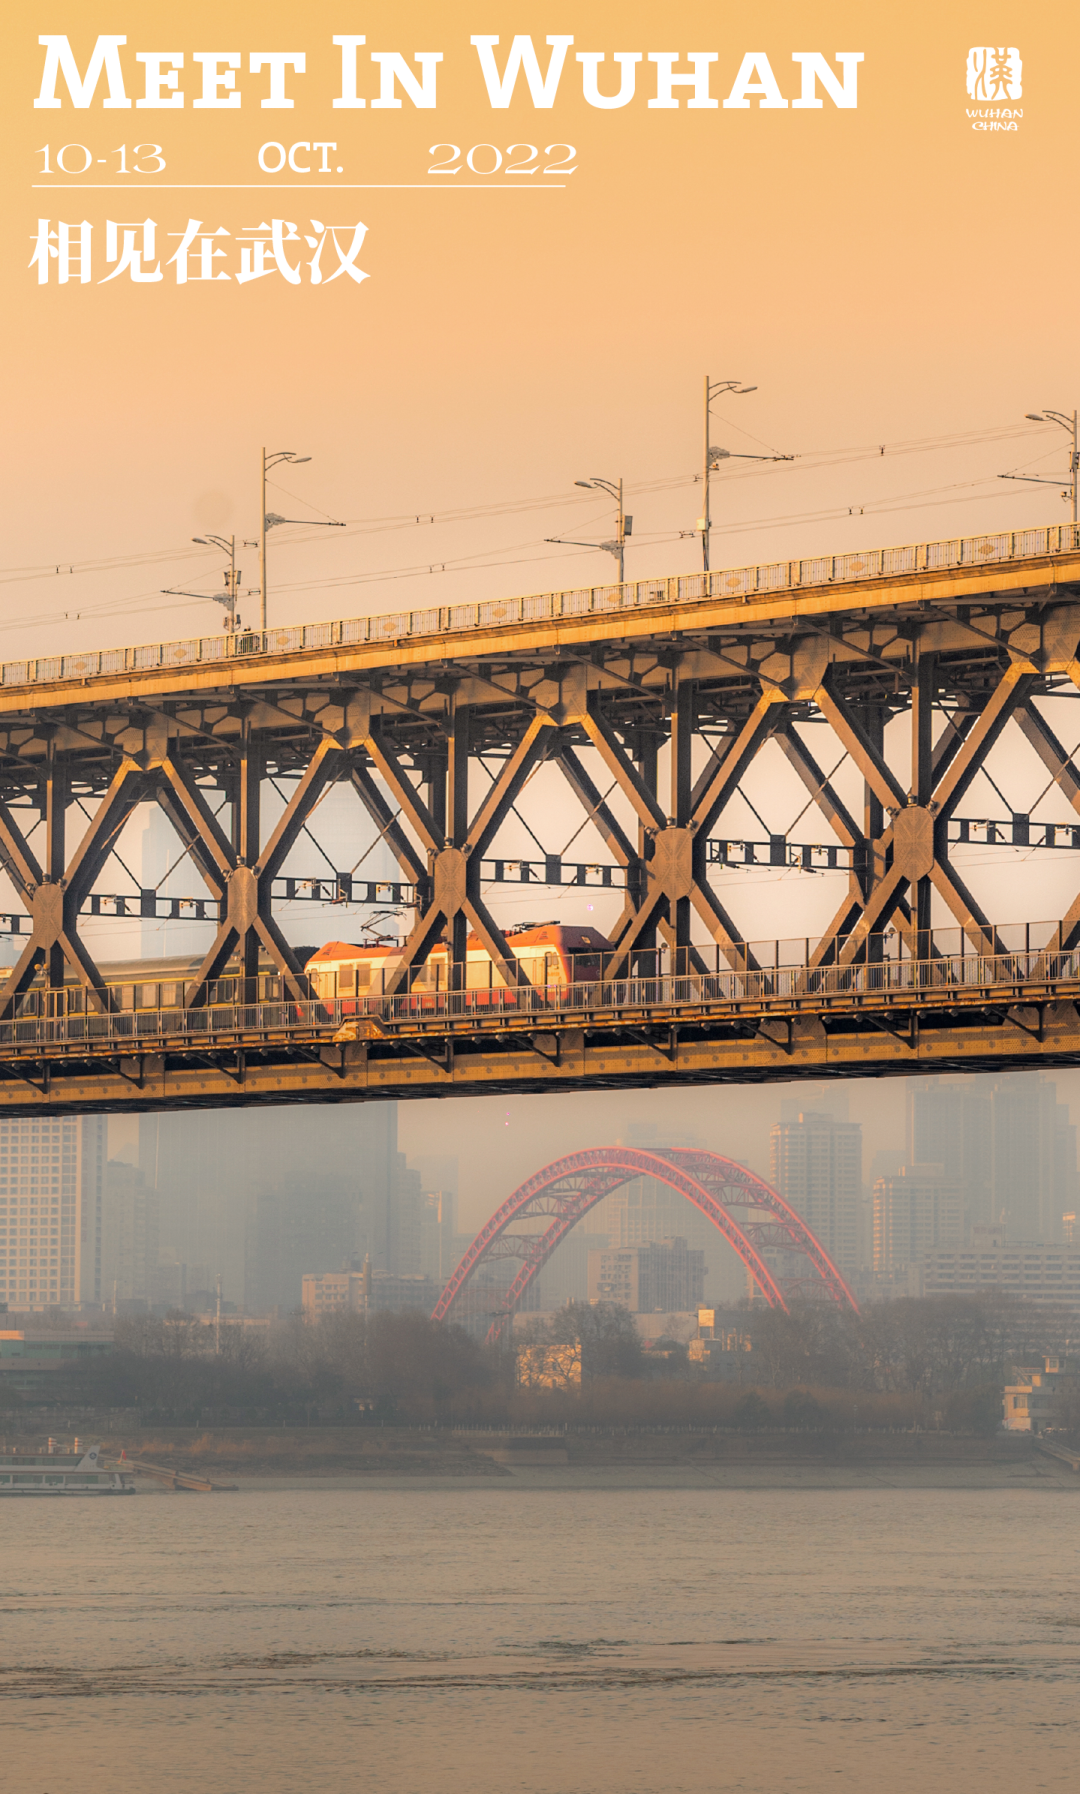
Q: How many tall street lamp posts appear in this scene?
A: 5